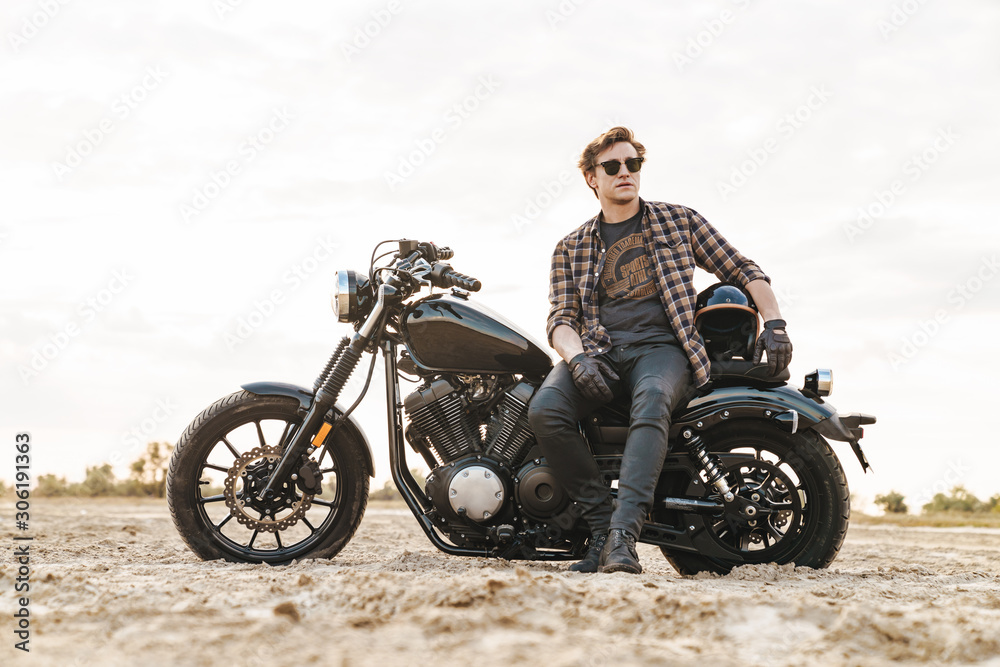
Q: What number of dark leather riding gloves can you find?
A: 2